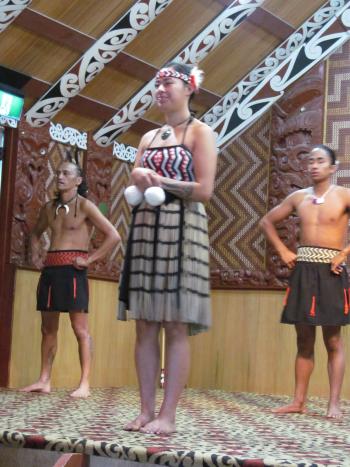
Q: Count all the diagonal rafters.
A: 4